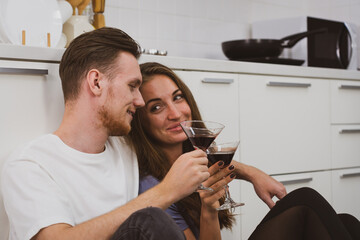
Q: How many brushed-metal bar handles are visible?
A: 7